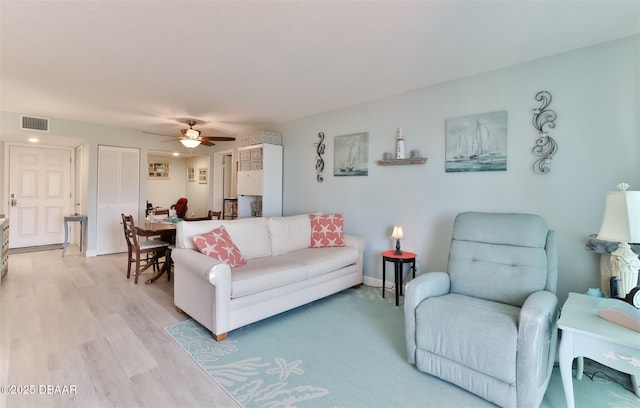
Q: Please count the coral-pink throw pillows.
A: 2